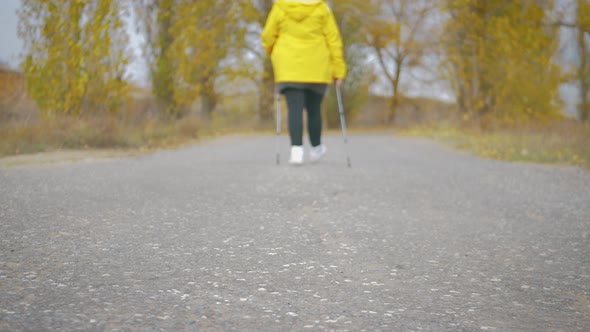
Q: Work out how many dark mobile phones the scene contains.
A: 0